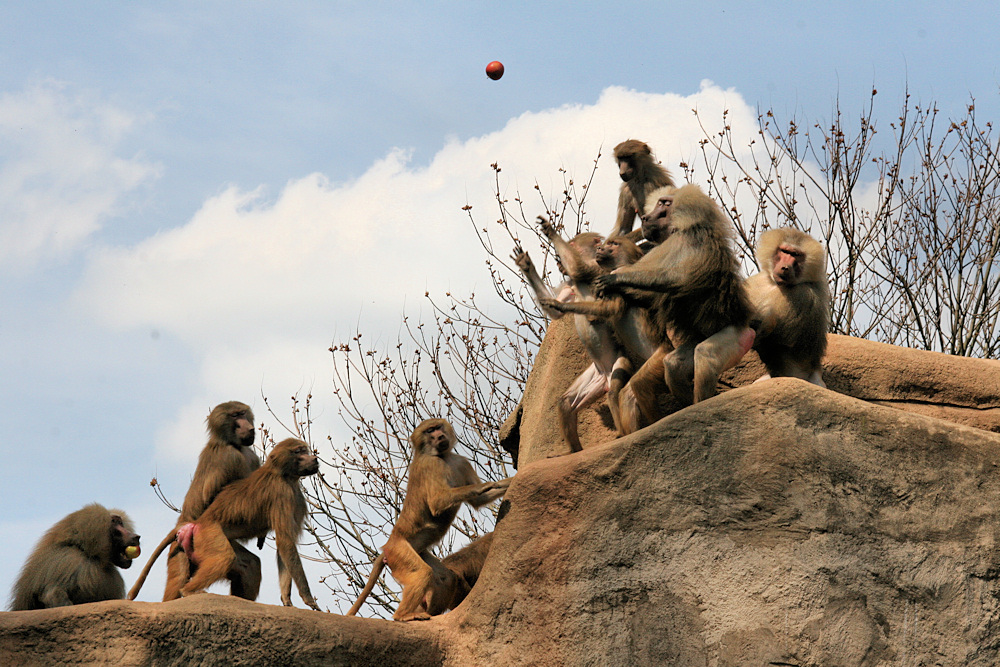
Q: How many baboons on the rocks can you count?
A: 10